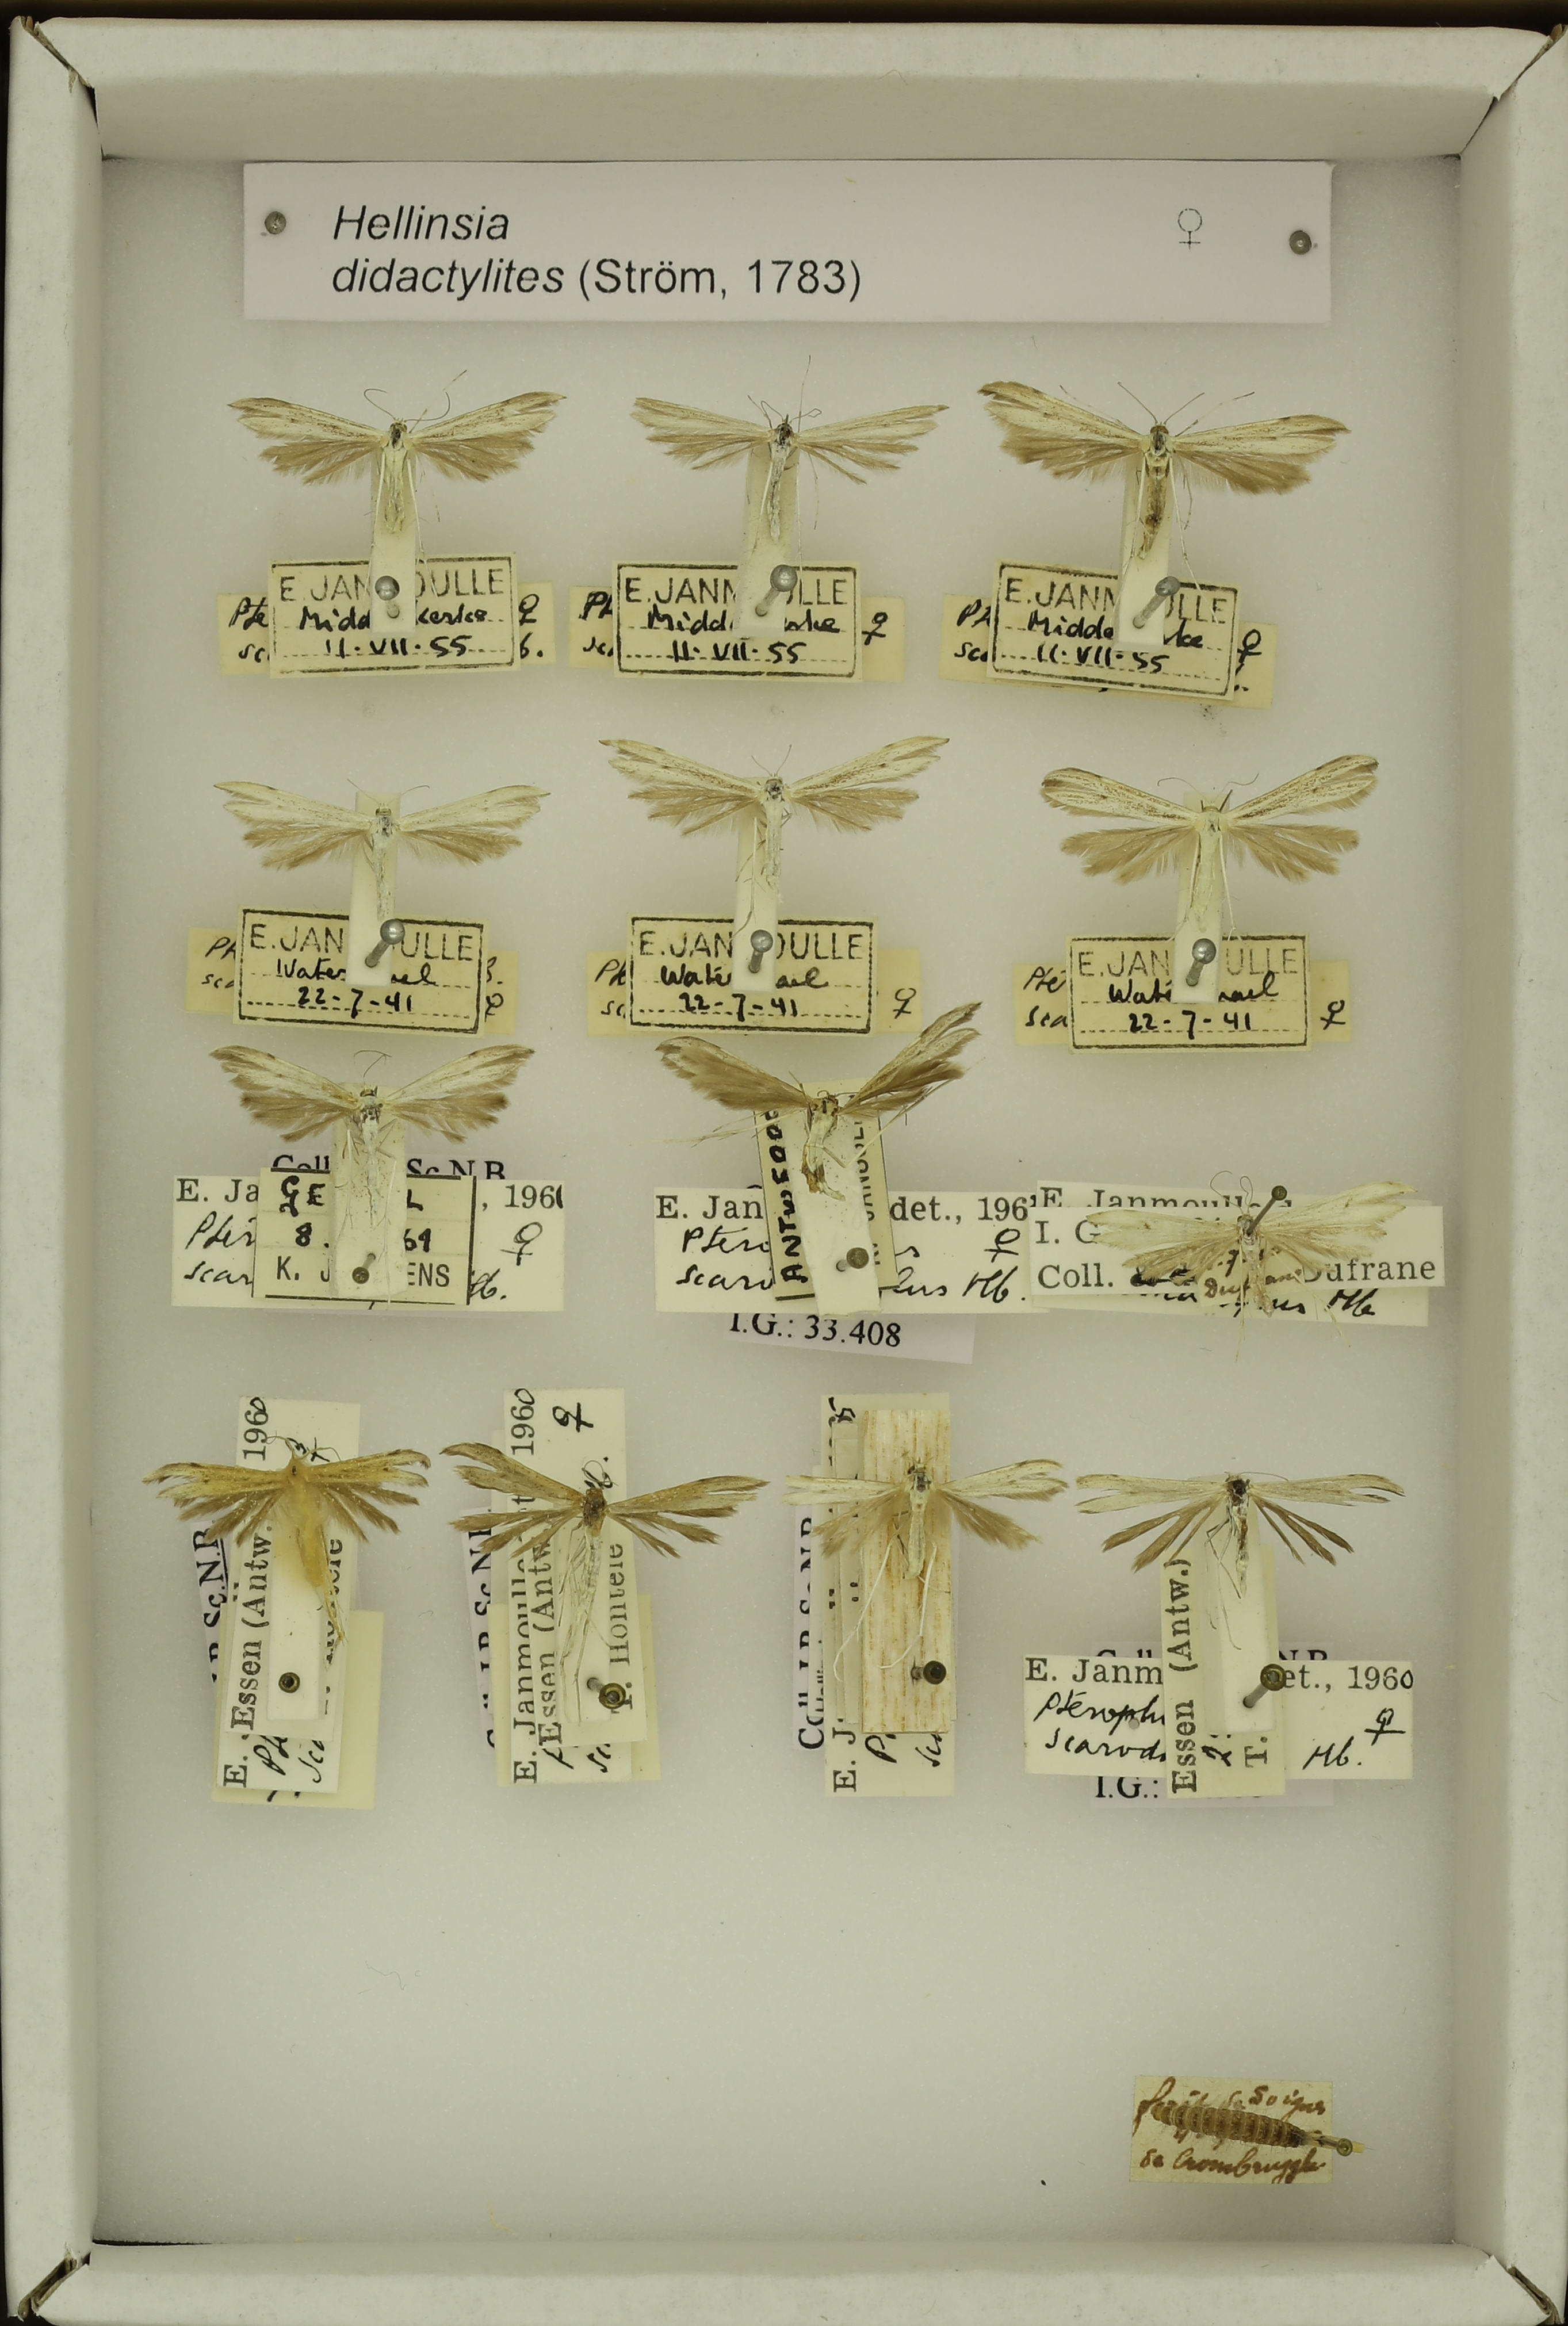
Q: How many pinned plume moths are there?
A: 13